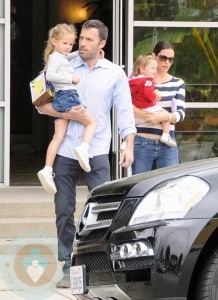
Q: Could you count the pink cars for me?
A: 0